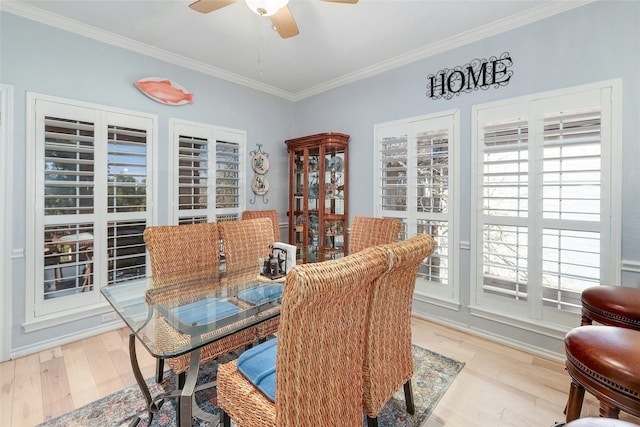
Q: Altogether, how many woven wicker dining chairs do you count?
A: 6